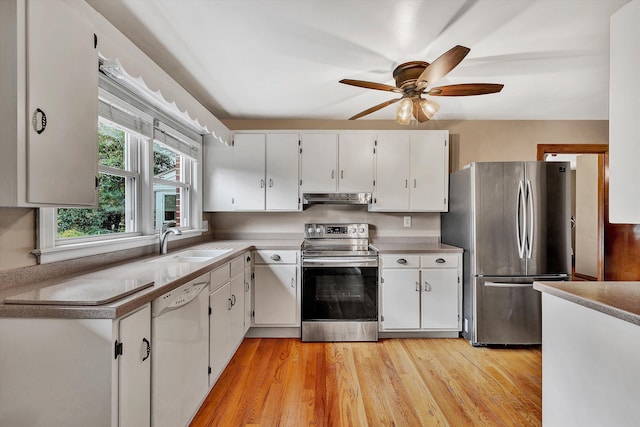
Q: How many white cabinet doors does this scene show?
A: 14